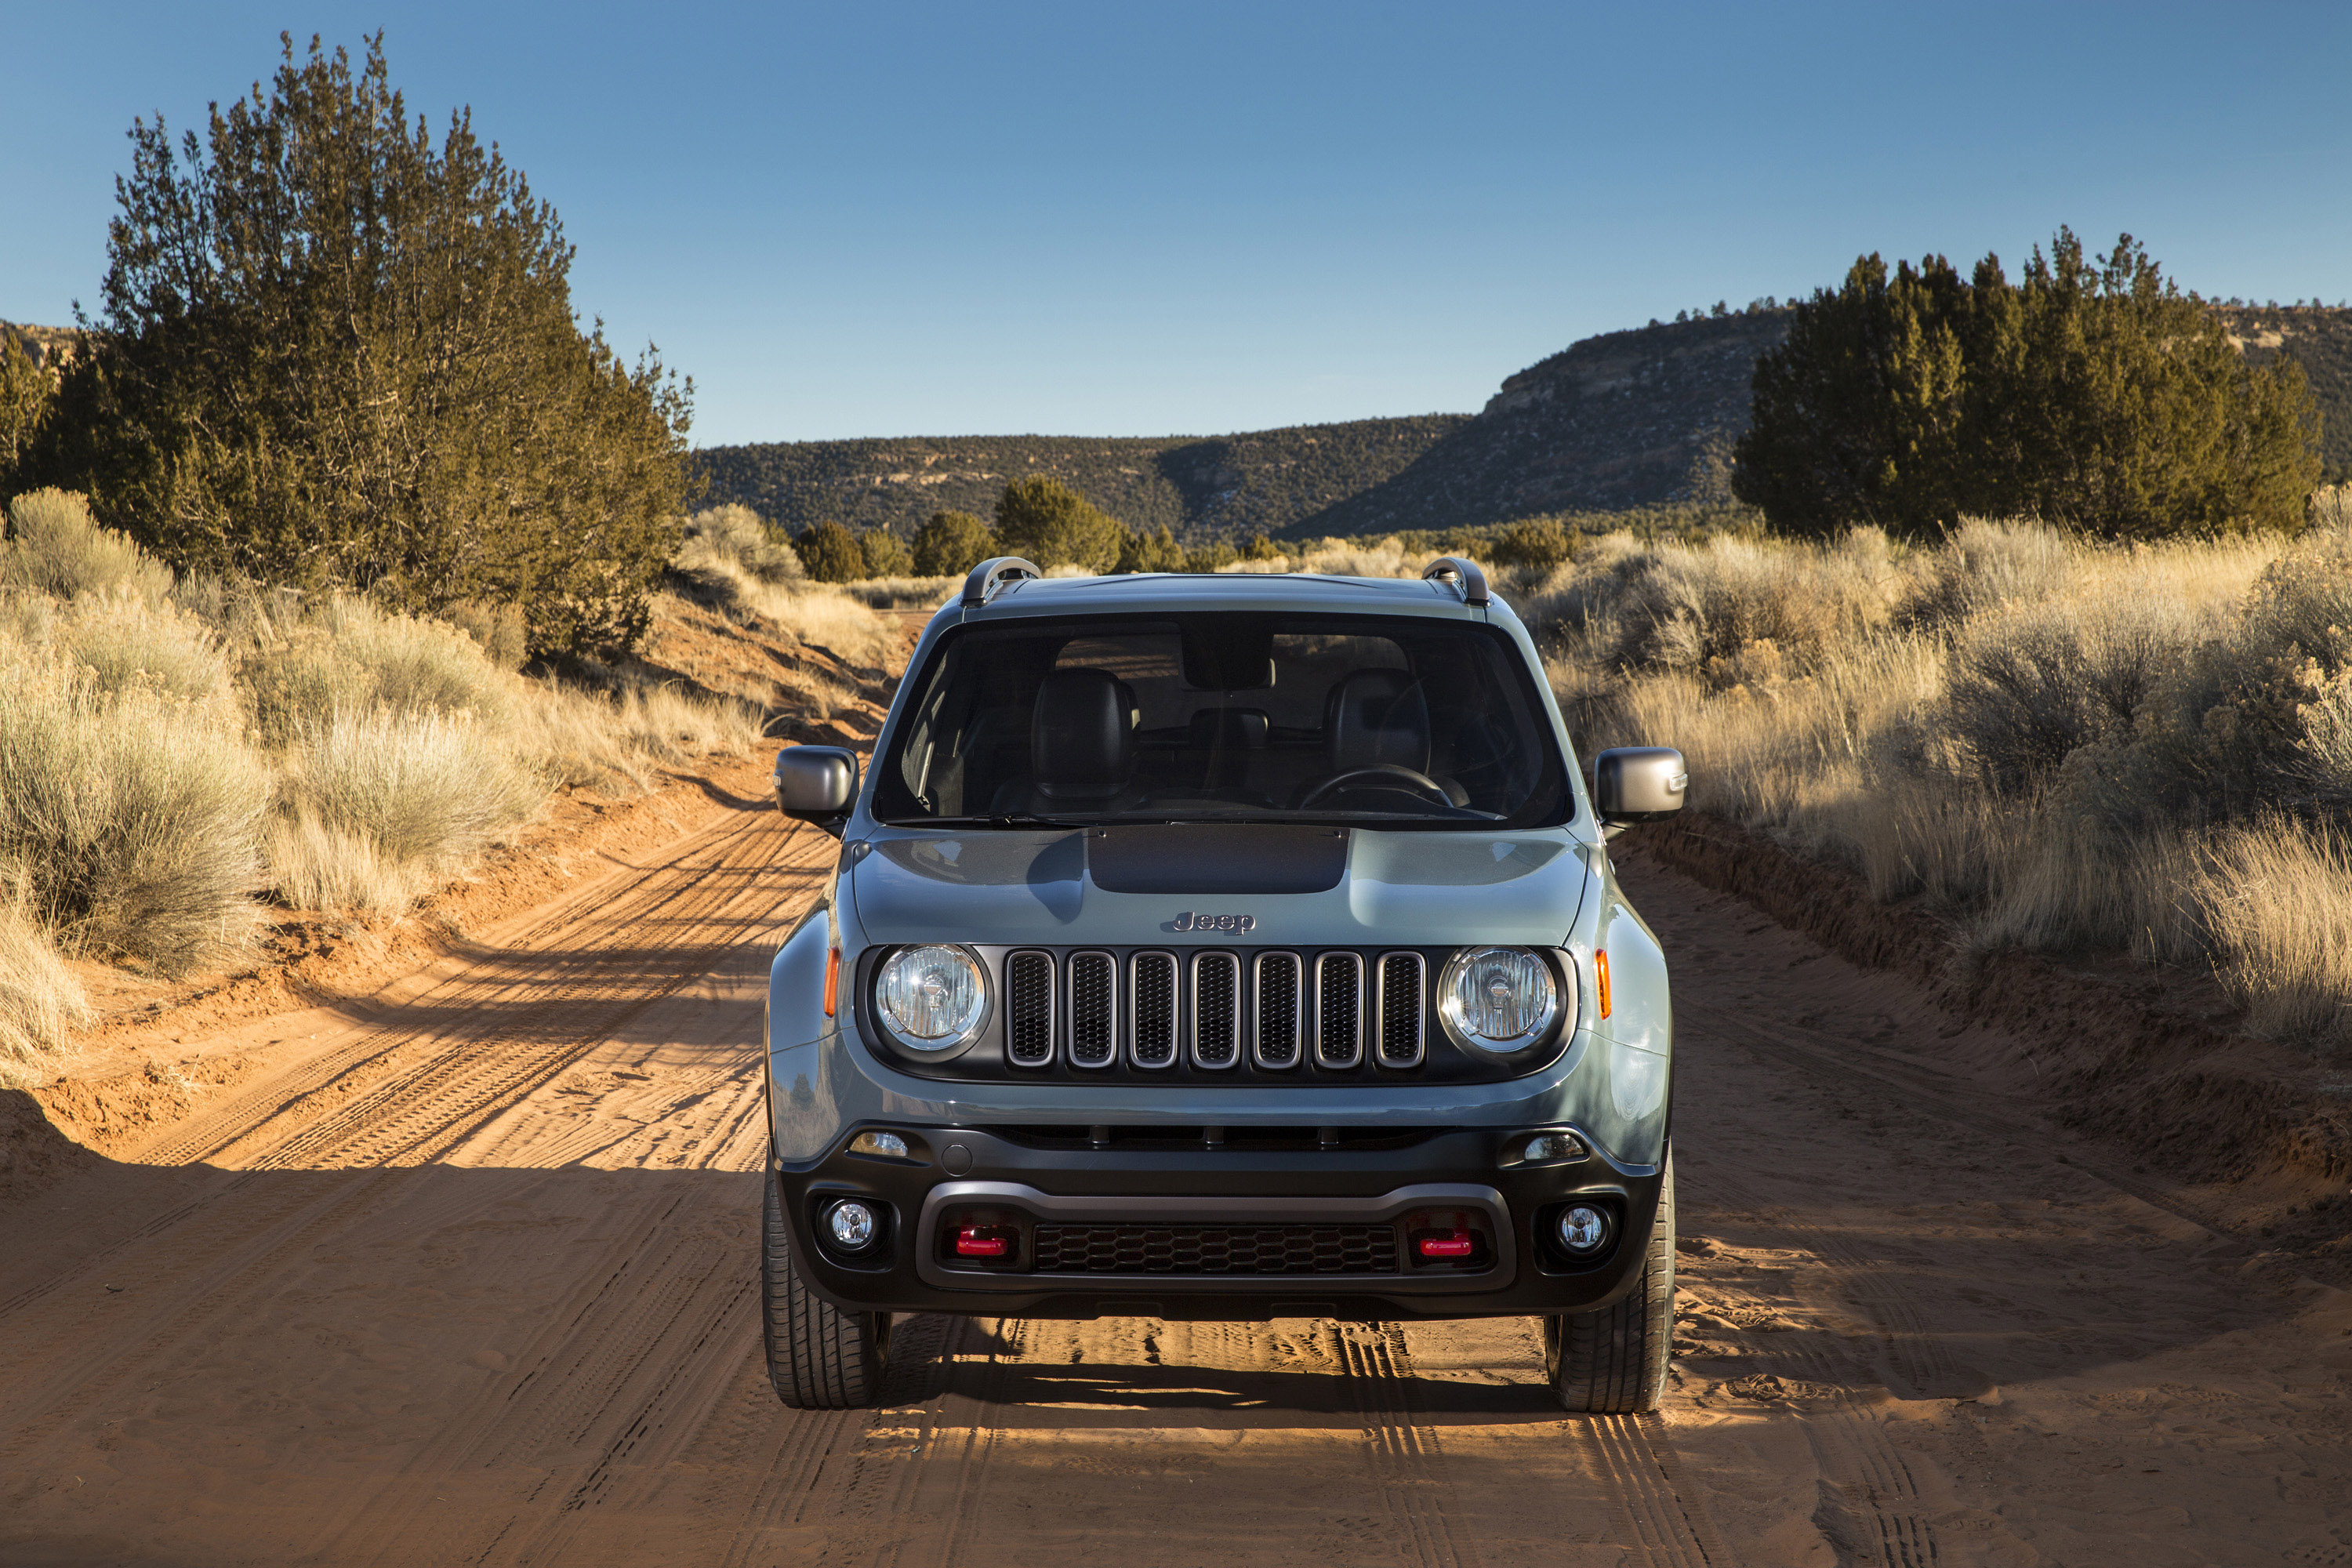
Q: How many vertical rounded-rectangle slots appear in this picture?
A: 7